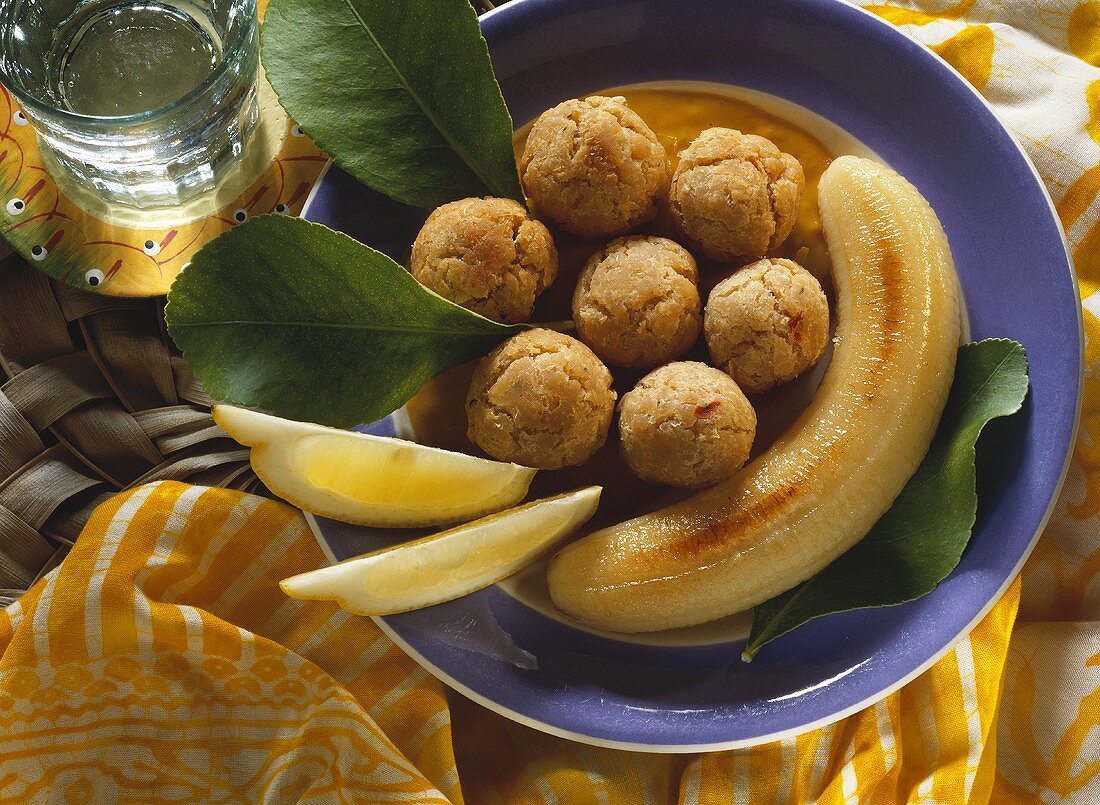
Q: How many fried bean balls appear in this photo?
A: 7